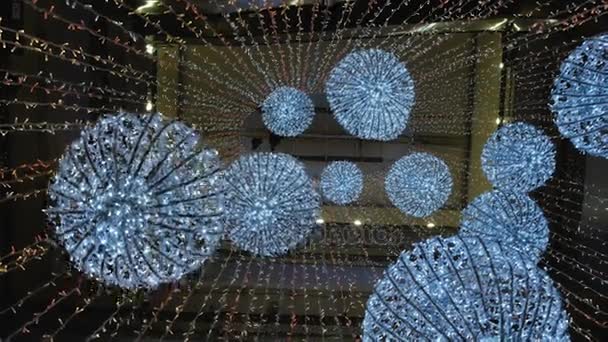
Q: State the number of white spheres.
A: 10